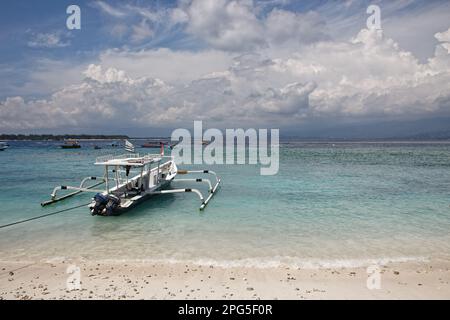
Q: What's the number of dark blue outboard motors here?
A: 2